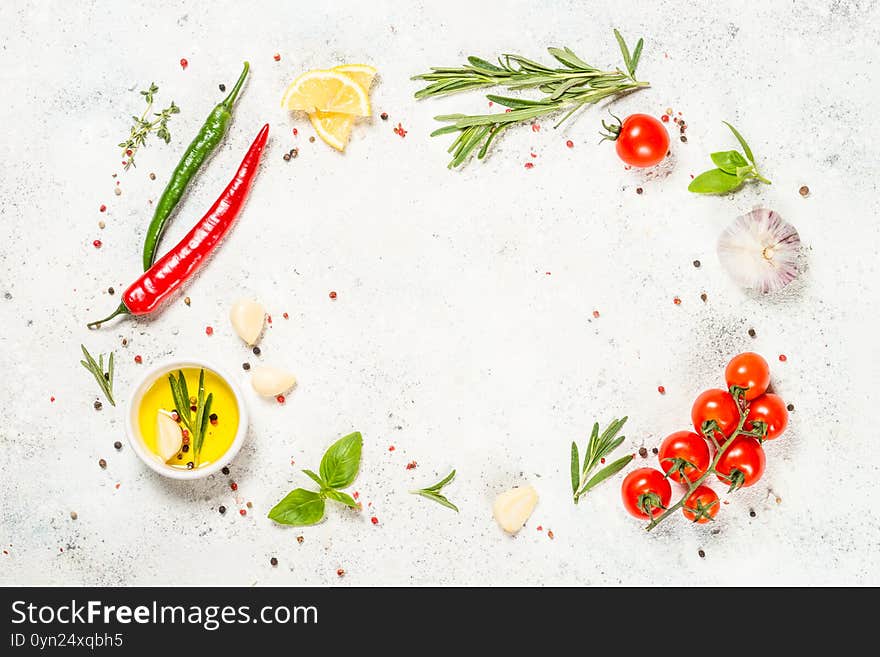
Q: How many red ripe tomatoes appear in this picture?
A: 8